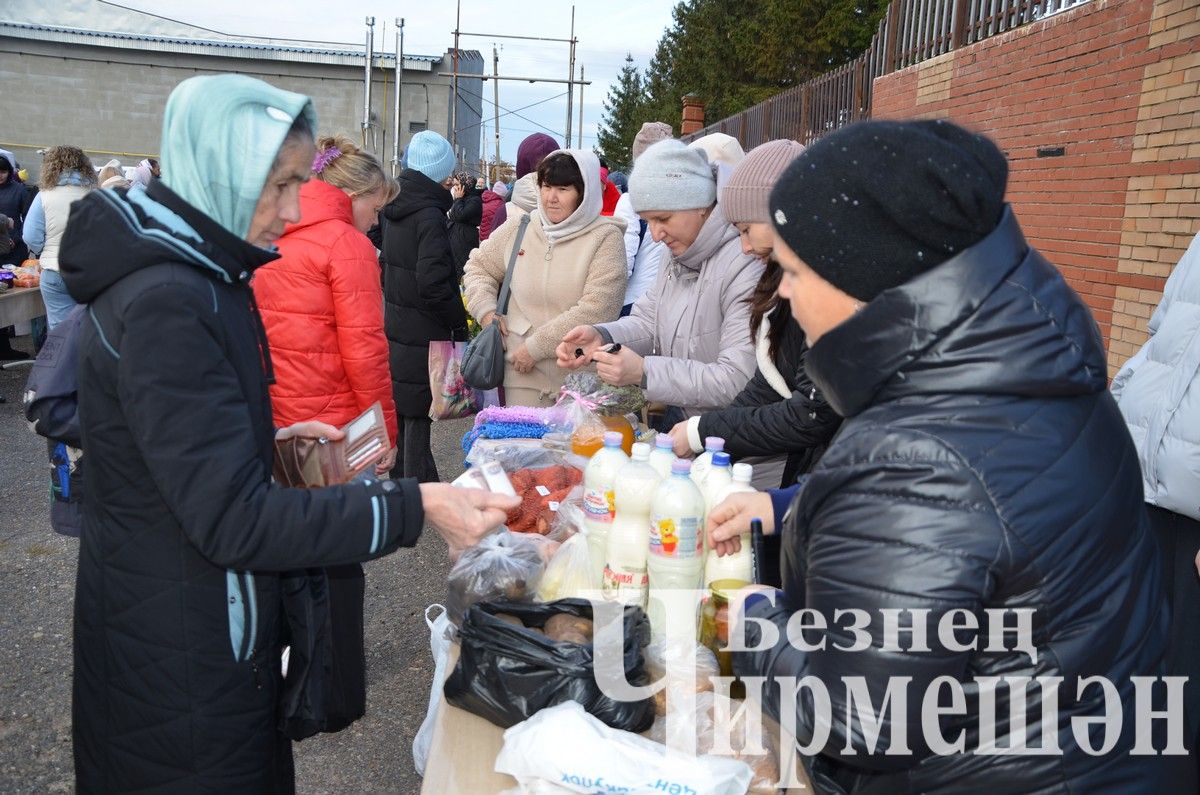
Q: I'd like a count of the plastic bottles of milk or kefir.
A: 7